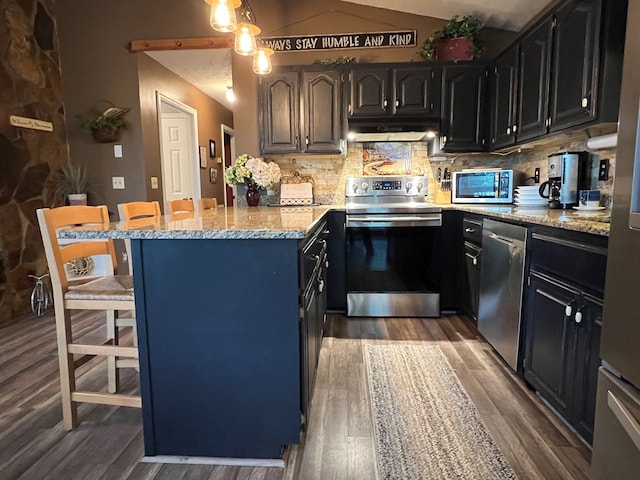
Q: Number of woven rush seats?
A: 1